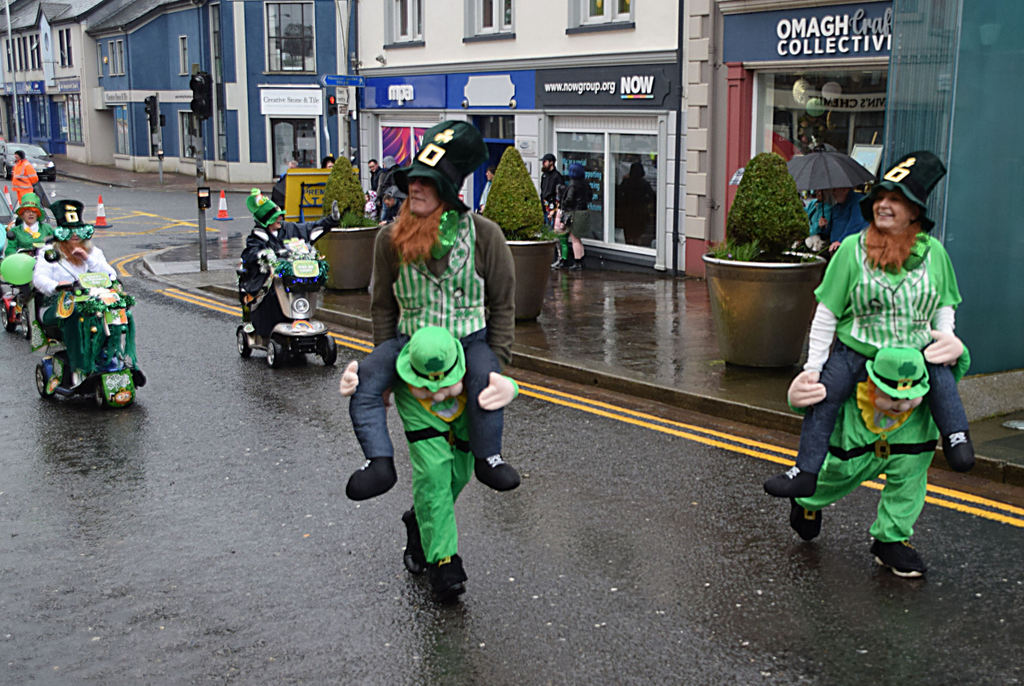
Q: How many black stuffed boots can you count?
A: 4